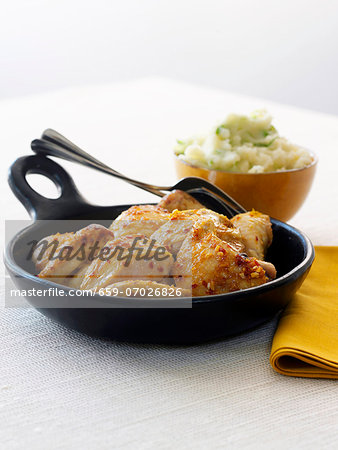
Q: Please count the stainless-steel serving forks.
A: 1